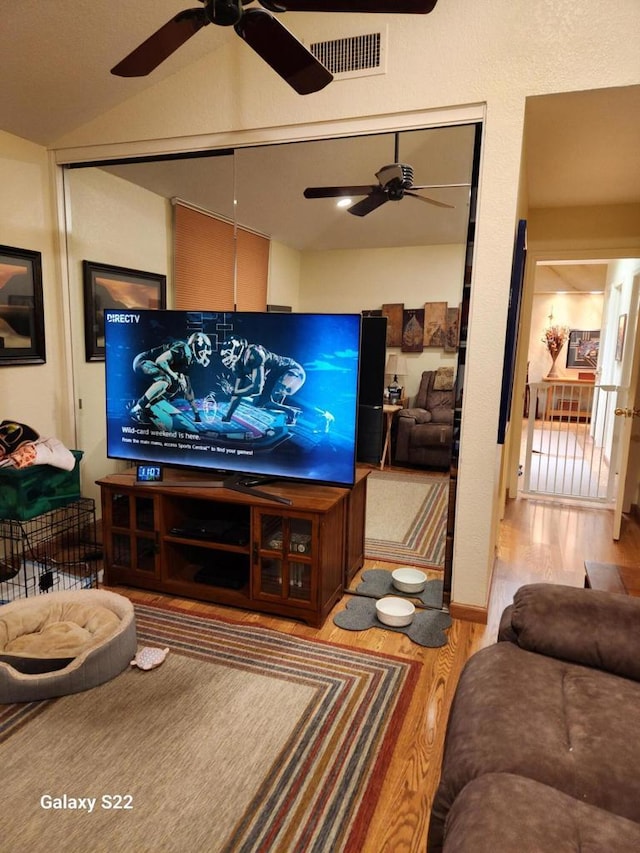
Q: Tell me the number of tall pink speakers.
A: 0